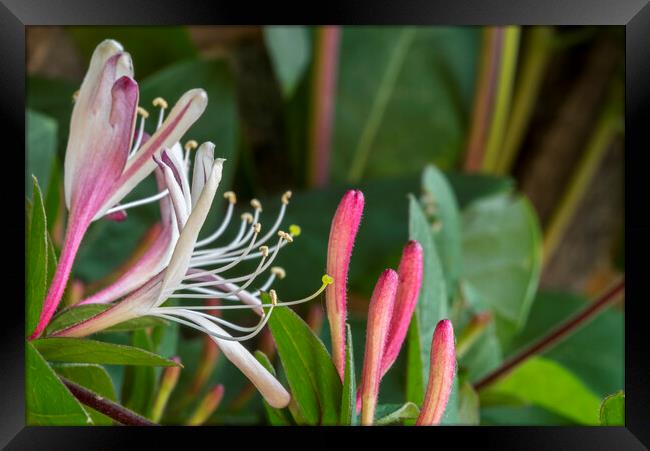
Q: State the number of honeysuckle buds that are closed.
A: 4